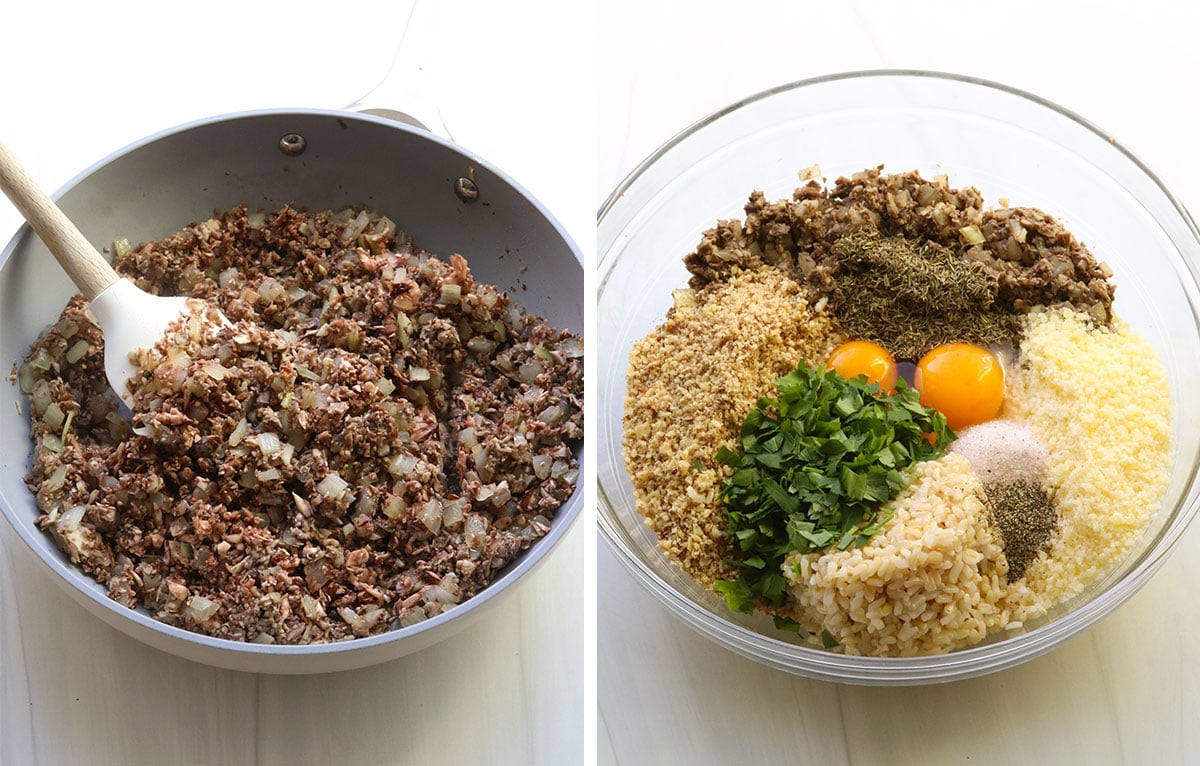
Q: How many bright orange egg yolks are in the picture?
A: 2